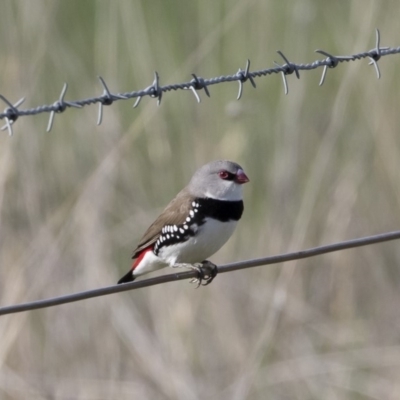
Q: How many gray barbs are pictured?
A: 9